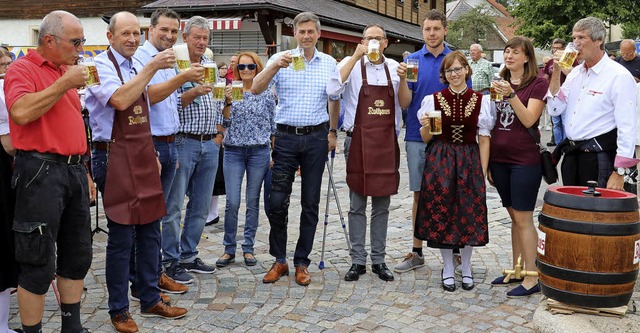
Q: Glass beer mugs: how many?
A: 11